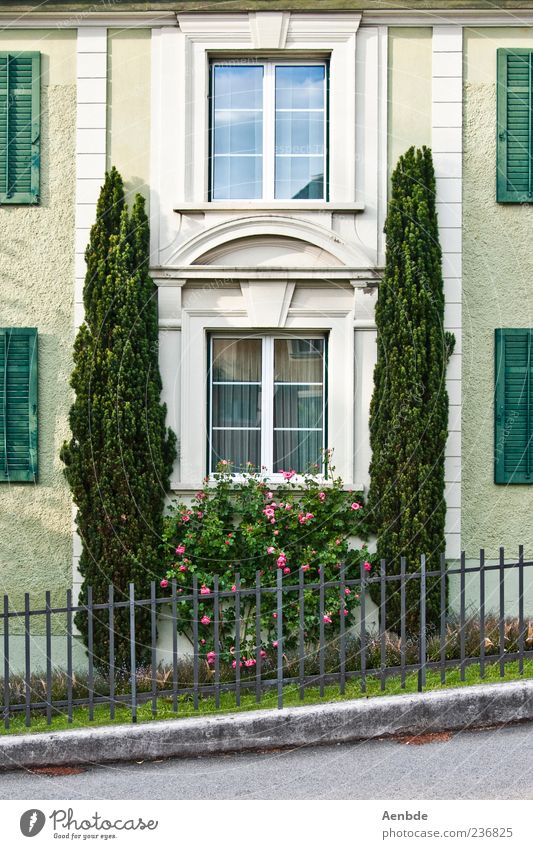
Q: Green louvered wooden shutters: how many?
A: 4